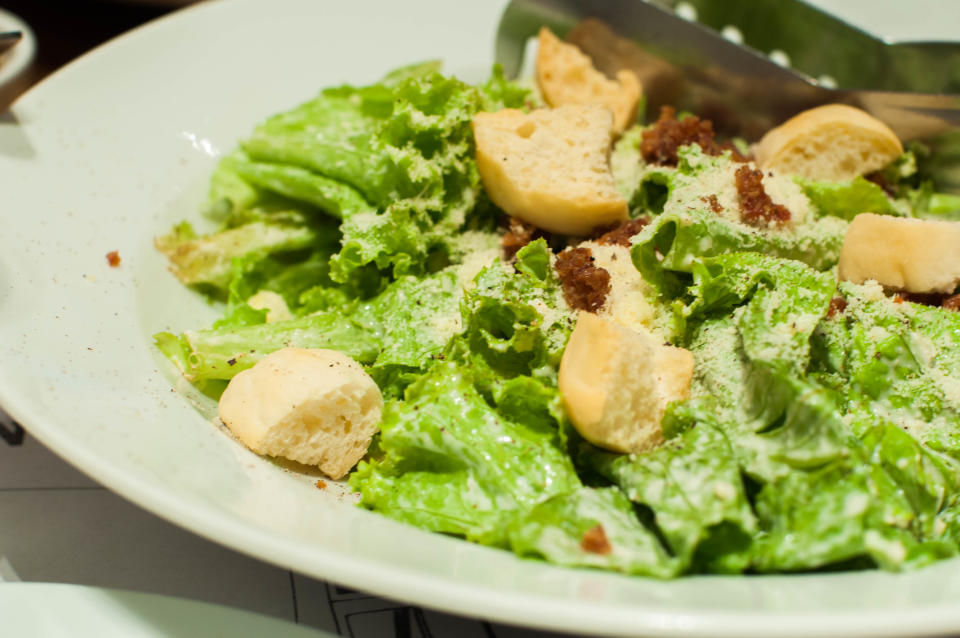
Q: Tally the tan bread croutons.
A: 6